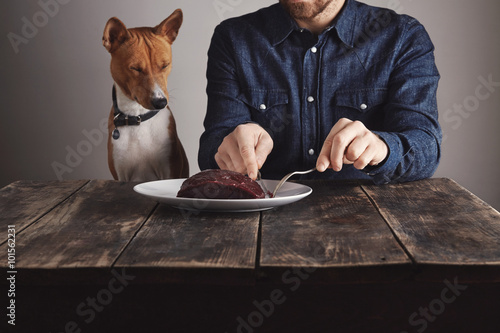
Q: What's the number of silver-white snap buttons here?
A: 5